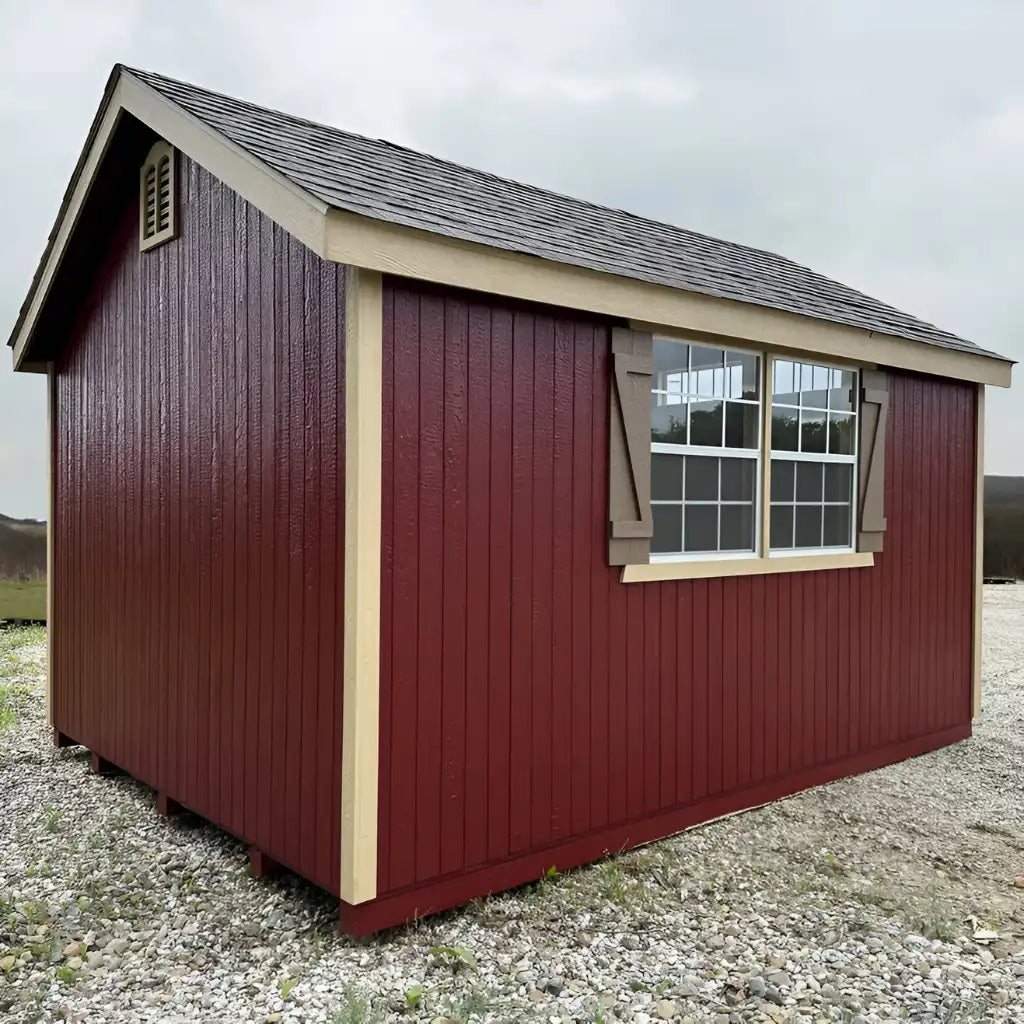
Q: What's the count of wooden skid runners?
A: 5